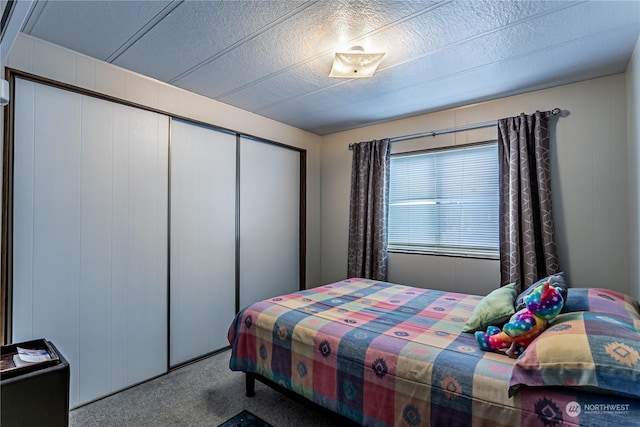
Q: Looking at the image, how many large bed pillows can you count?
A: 2